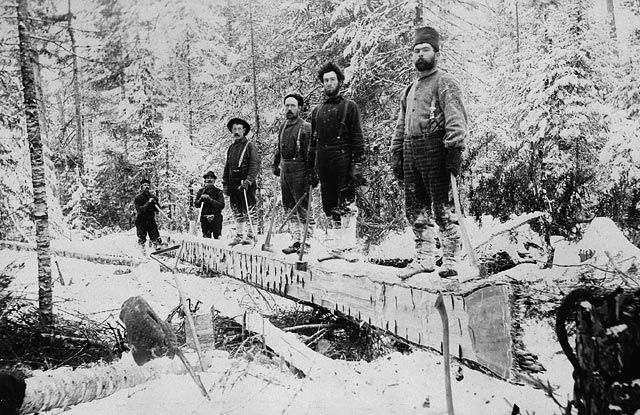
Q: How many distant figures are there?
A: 2